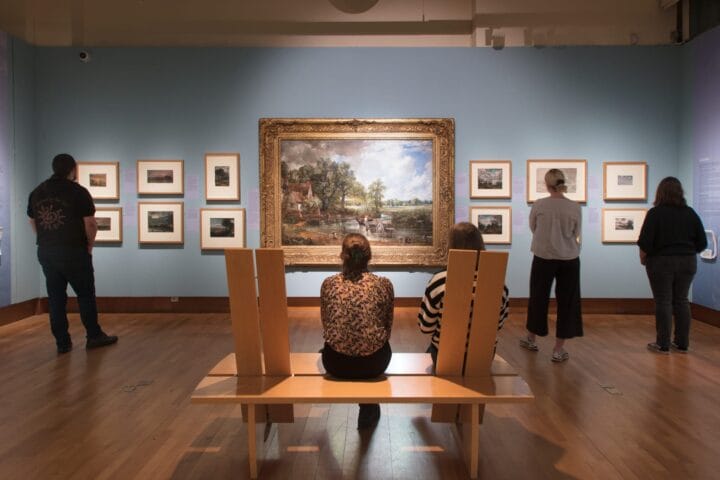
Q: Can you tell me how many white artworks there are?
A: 11